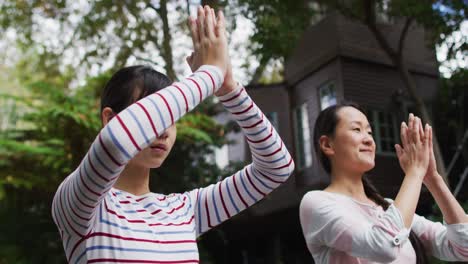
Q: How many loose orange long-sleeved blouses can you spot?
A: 0